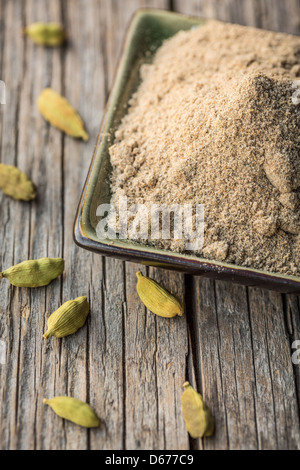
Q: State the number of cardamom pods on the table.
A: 8